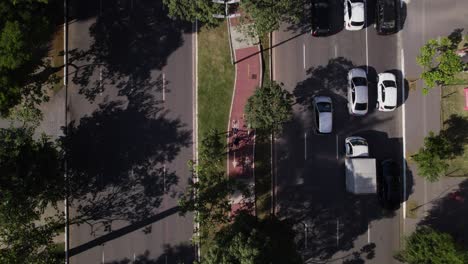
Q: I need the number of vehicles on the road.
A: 8